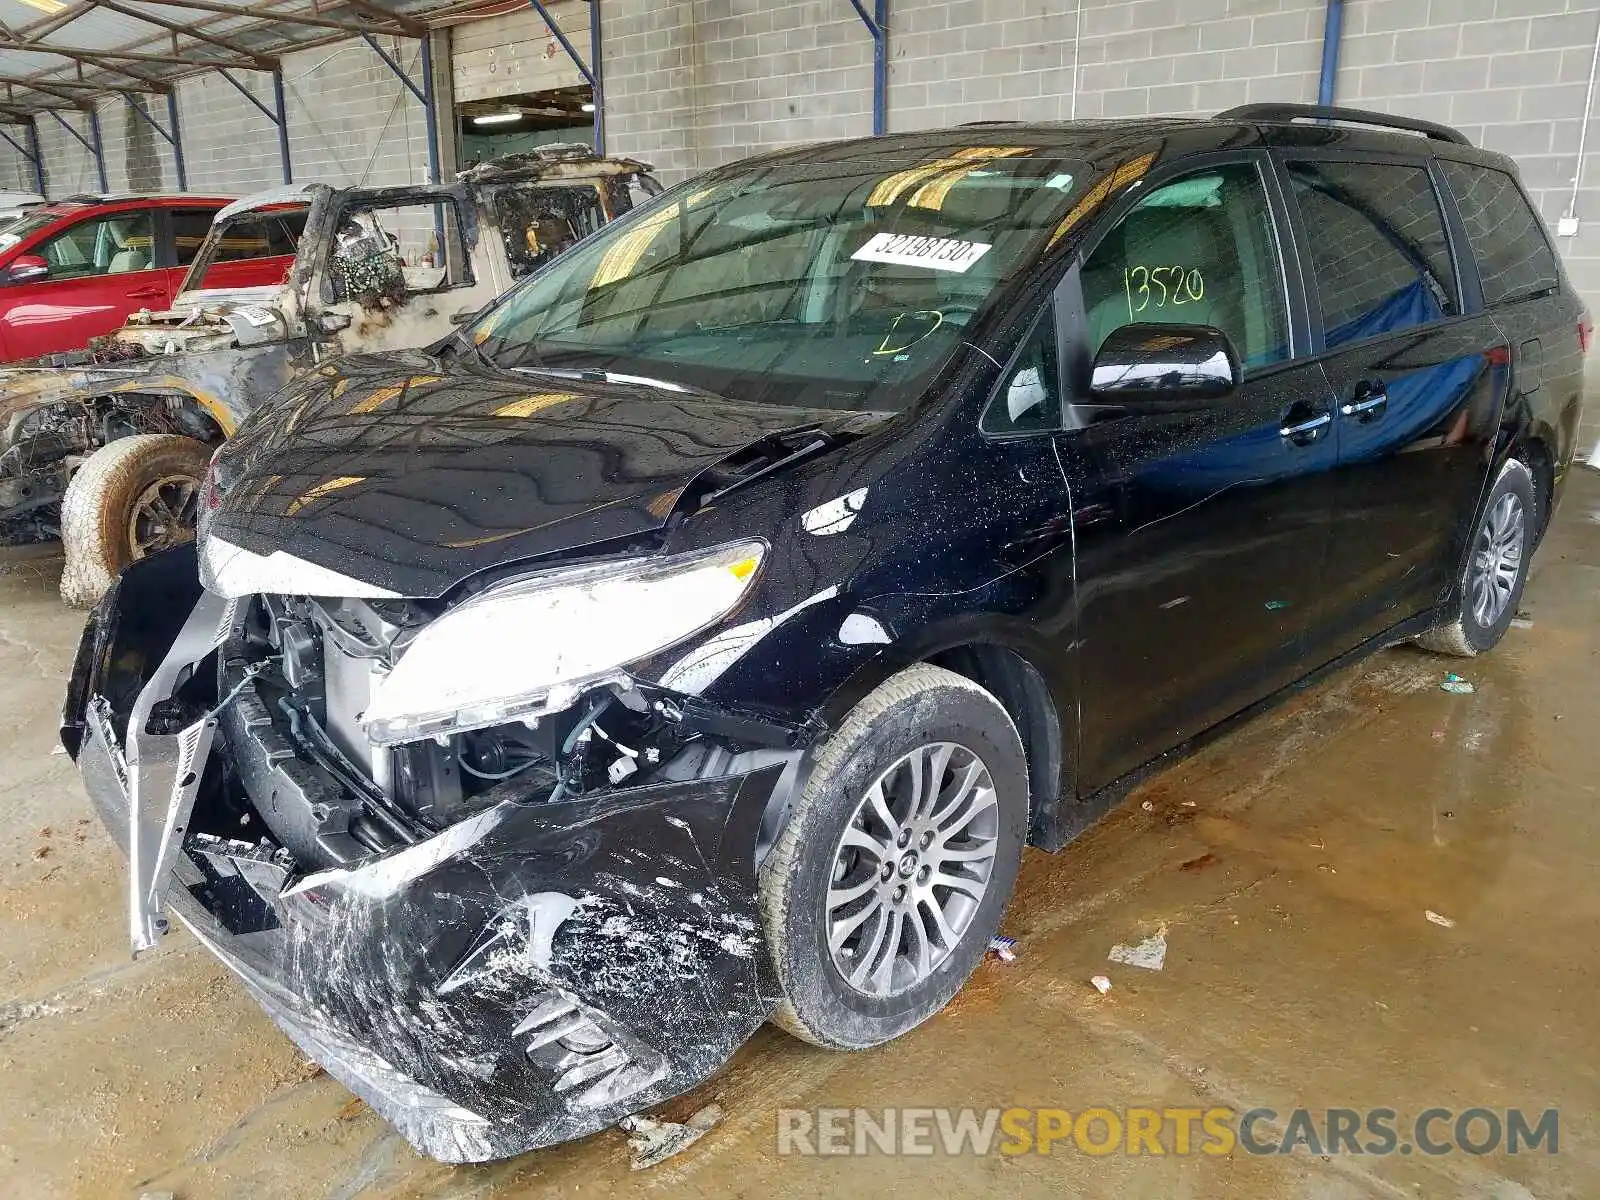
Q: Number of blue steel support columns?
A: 8